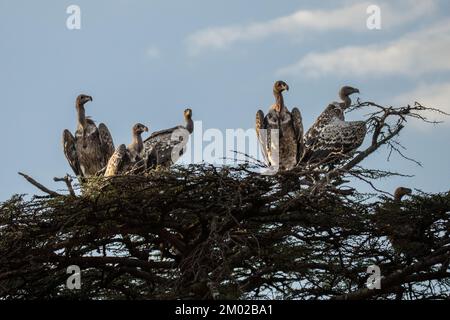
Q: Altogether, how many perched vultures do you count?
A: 6